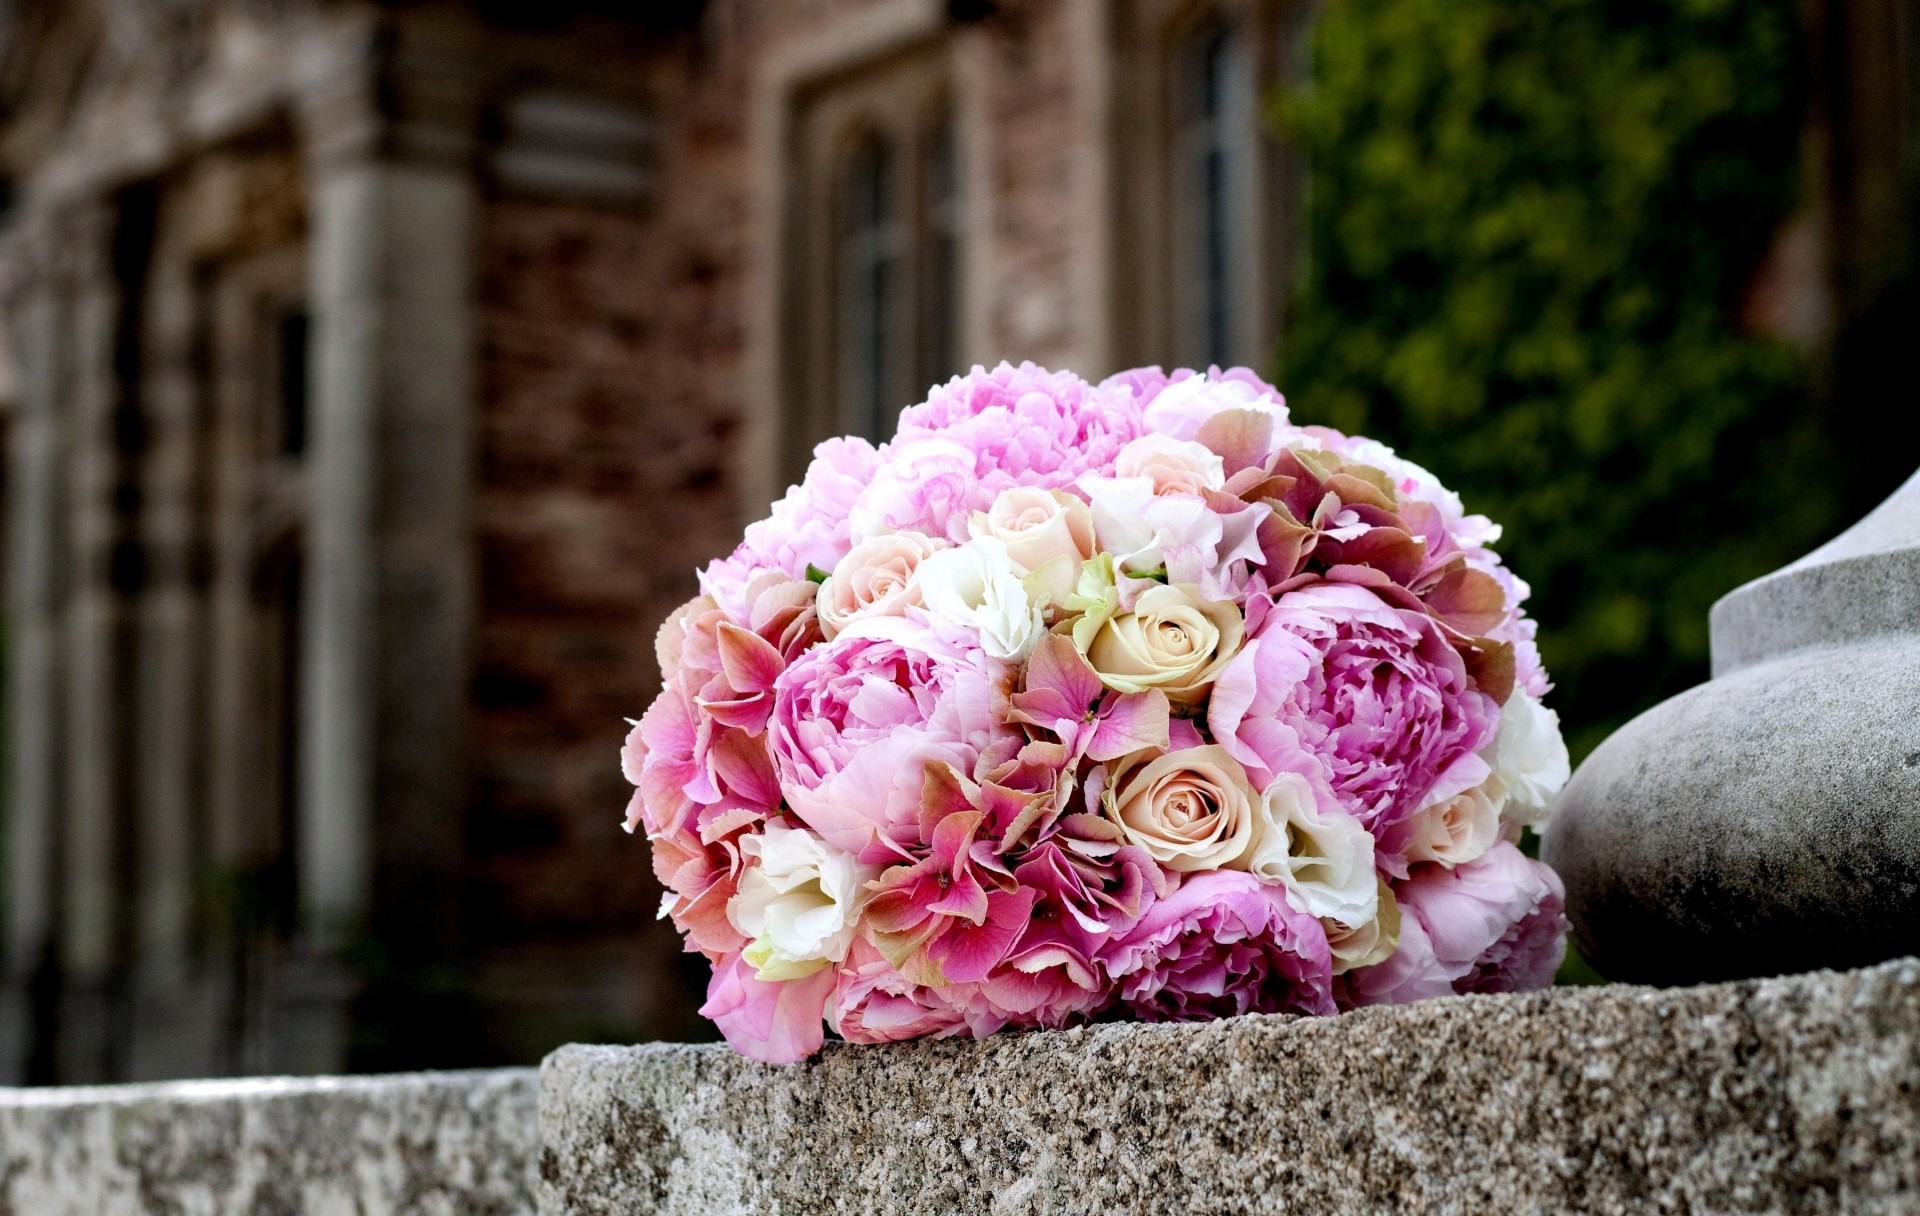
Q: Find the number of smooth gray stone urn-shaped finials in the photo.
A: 1